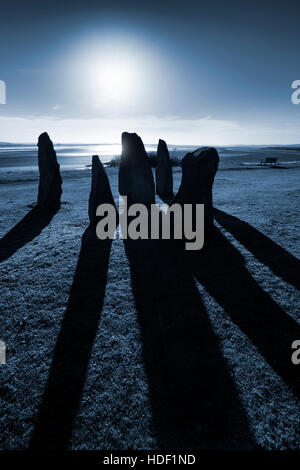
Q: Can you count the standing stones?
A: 5